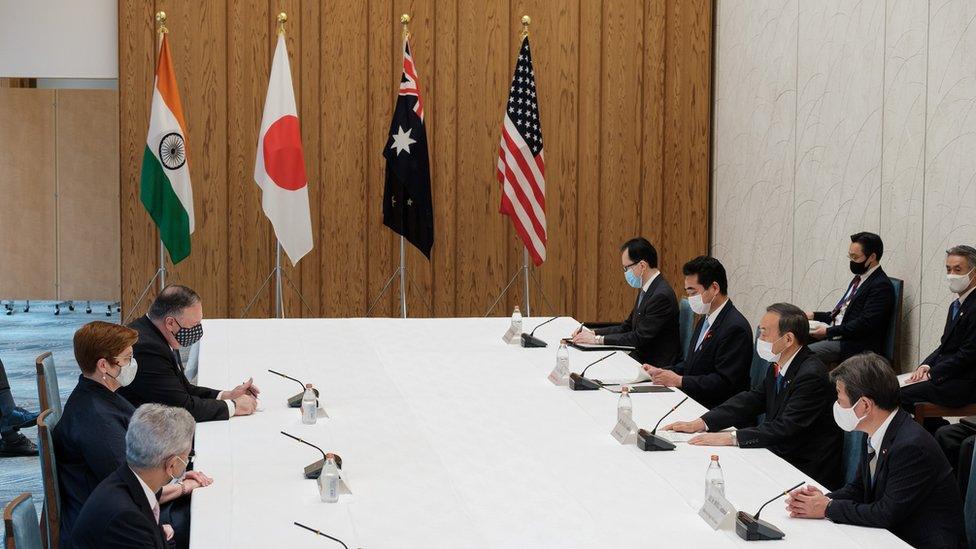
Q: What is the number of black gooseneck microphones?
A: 7